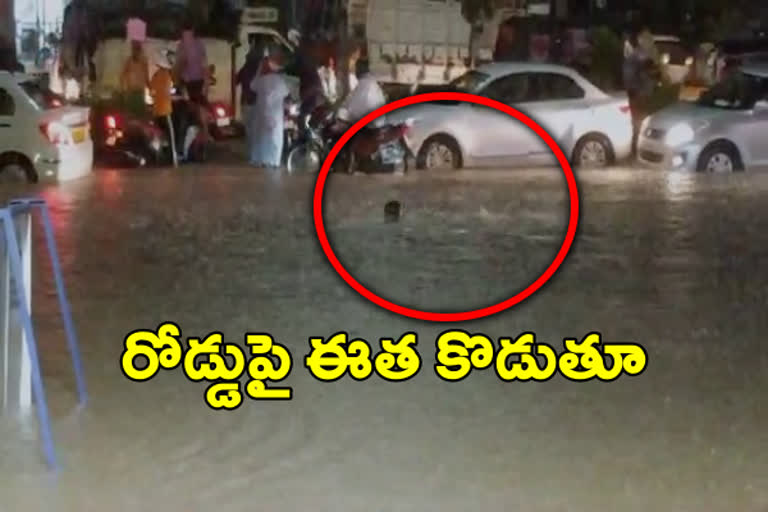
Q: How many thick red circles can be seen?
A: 1